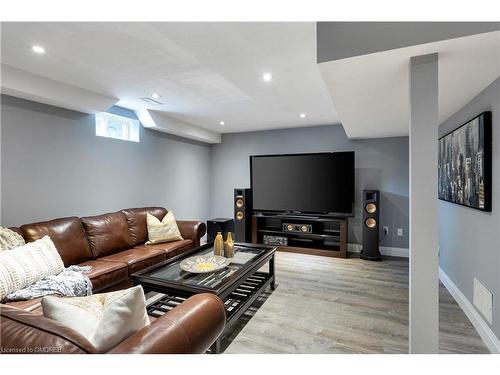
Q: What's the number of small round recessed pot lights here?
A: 5